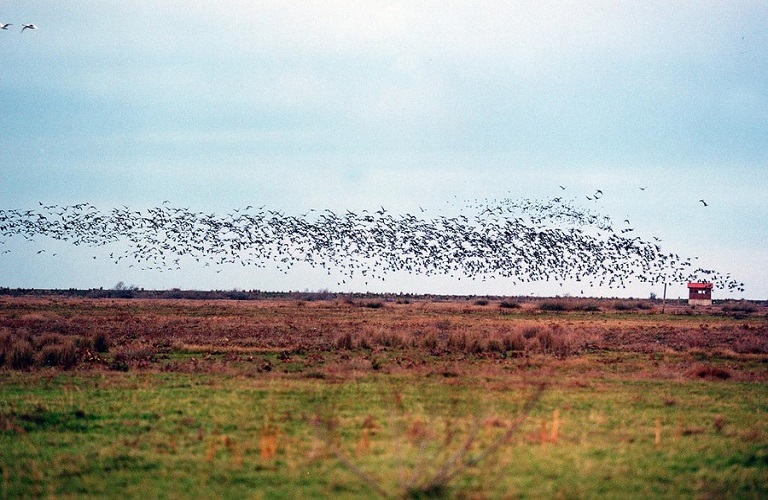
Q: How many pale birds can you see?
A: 2